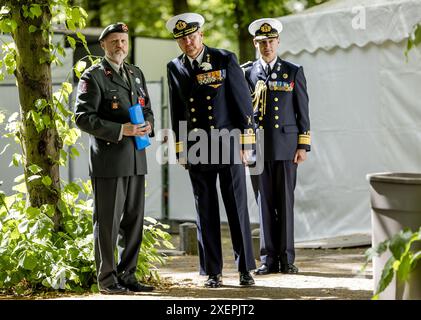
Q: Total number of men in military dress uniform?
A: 3